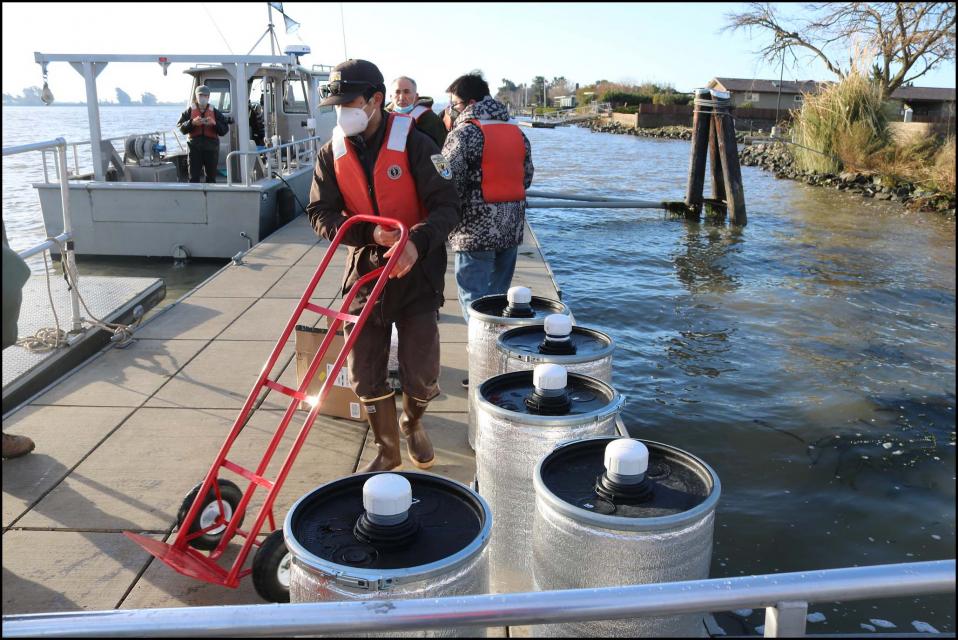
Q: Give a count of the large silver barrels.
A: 5